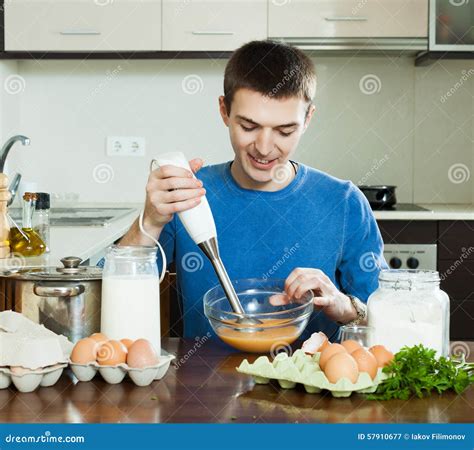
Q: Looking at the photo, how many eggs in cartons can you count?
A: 10